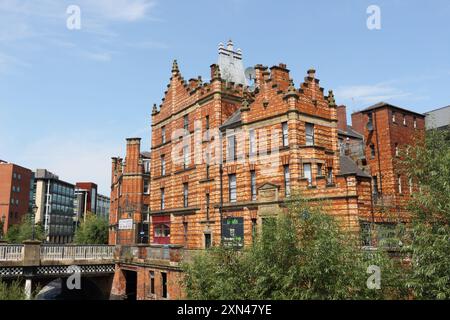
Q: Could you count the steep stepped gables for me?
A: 3